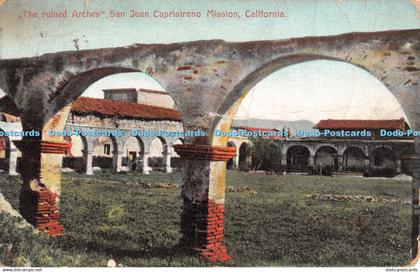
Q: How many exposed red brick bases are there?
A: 2